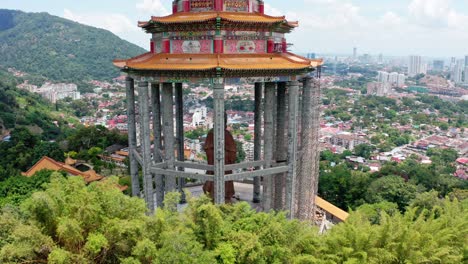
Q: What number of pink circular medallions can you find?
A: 2